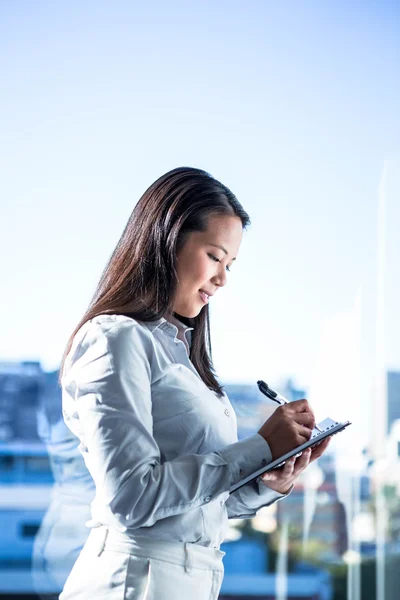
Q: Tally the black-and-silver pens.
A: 1